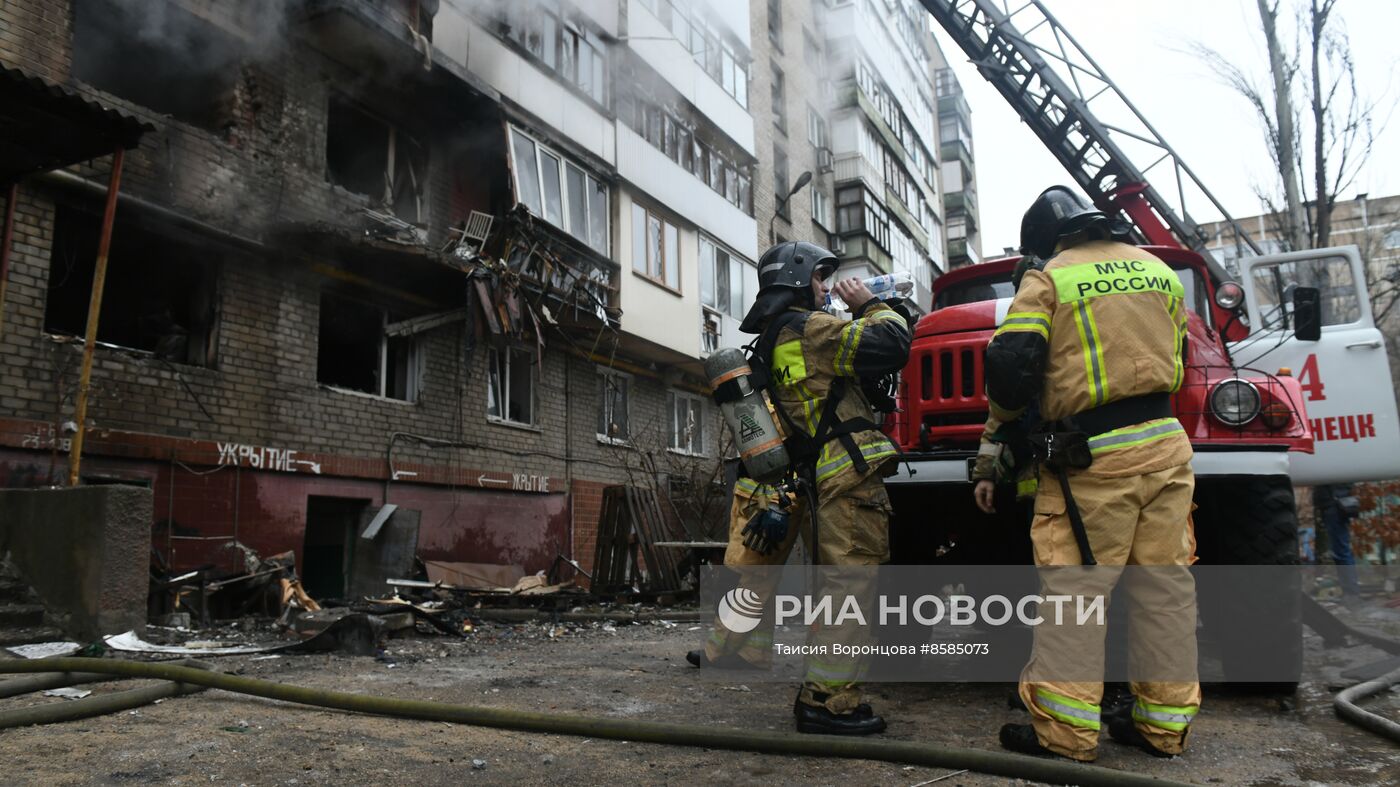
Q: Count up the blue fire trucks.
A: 0